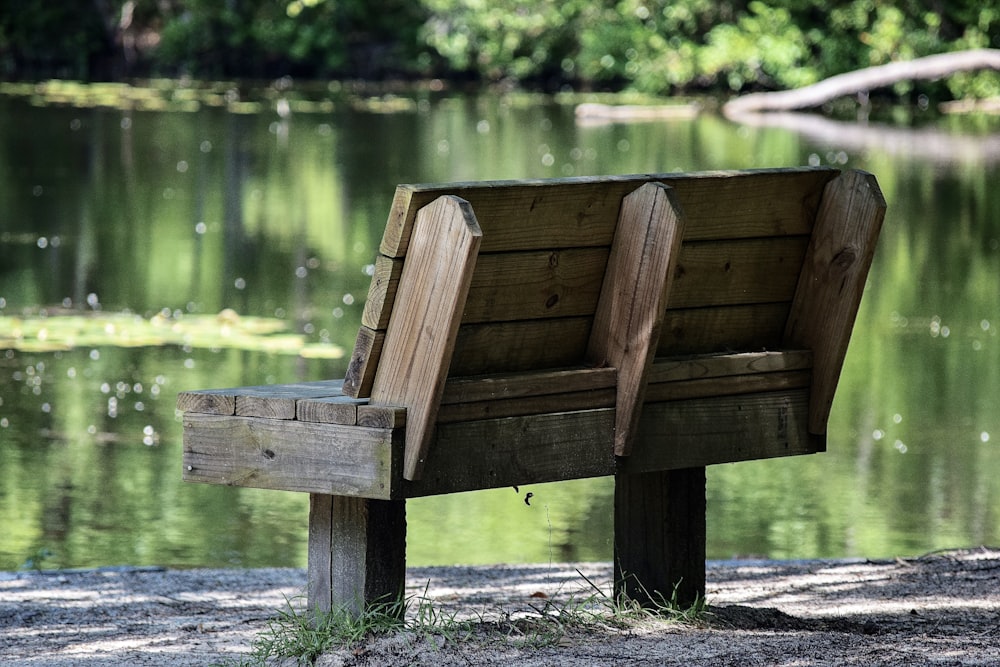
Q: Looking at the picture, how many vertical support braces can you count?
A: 3